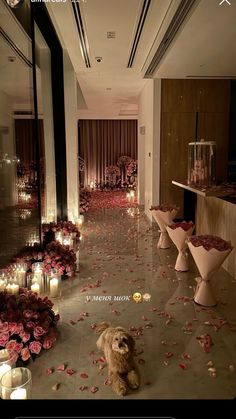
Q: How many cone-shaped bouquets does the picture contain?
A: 3